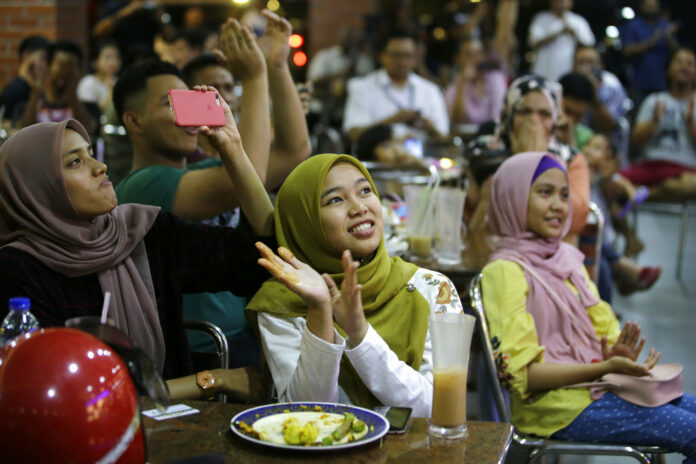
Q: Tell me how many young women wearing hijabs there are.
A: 3